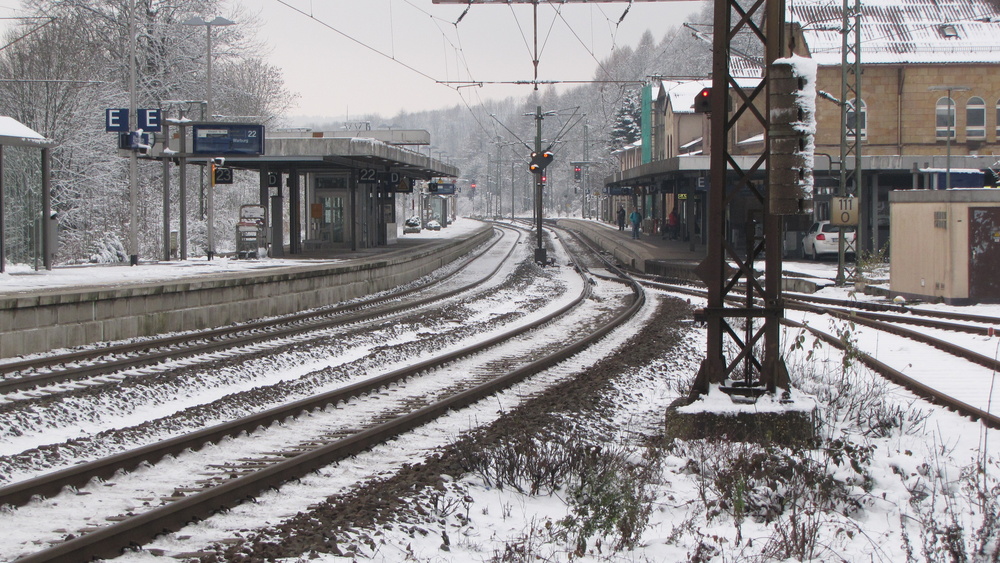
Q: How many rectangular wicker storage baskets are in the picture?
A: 0